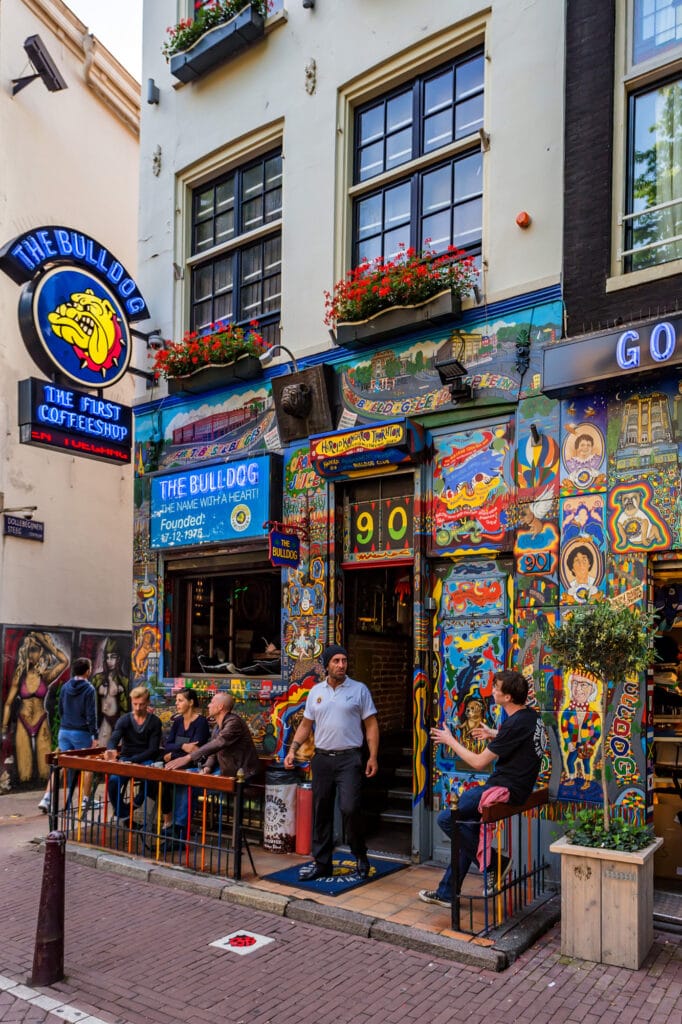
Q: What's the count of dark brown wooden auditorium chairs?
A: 0